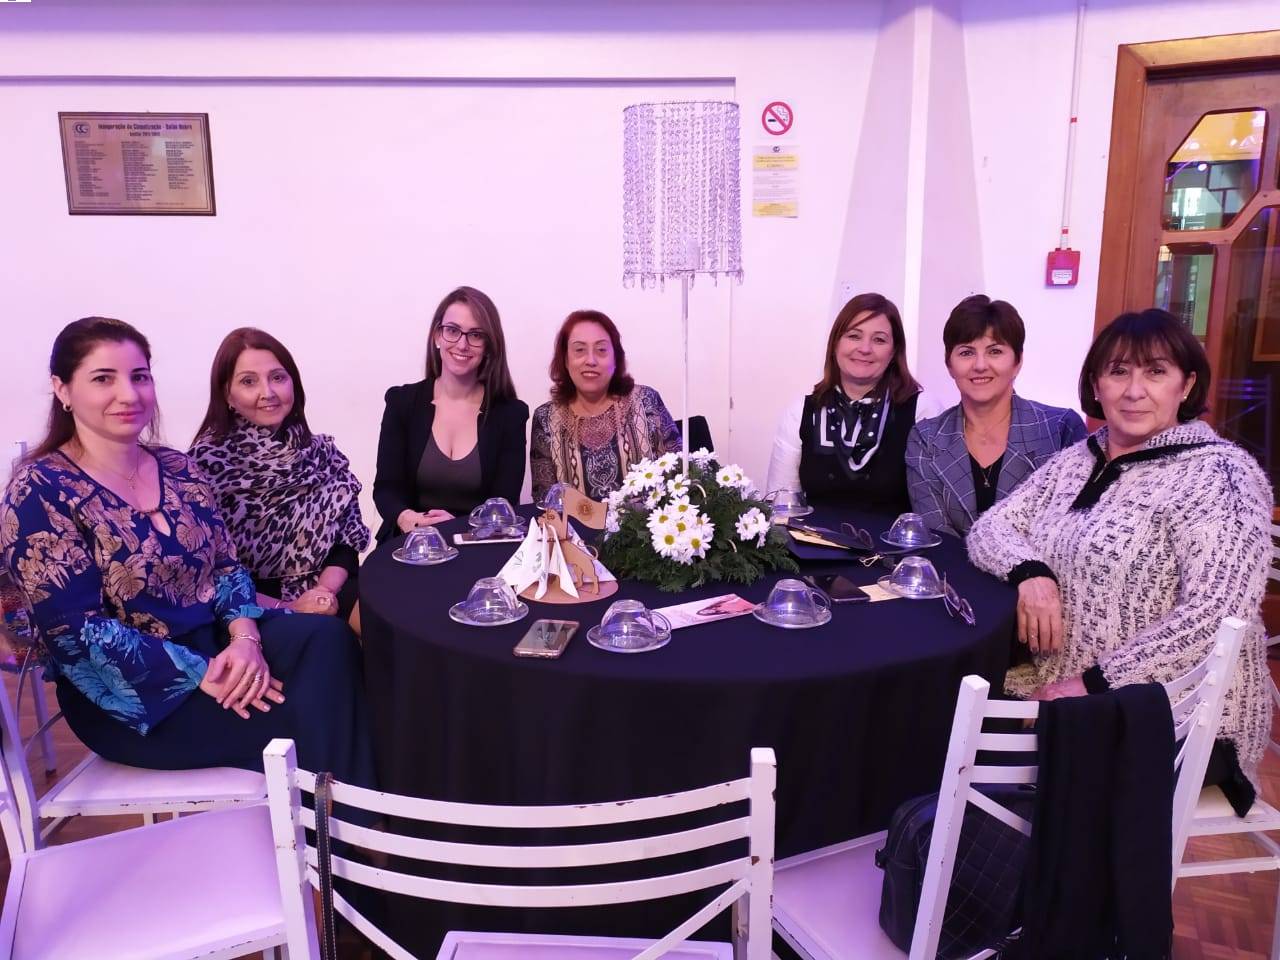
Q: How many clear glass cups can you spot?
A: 9